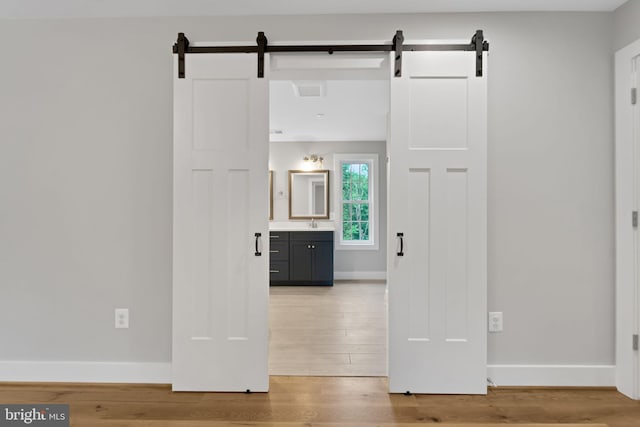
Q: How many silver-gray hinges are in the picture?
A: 3